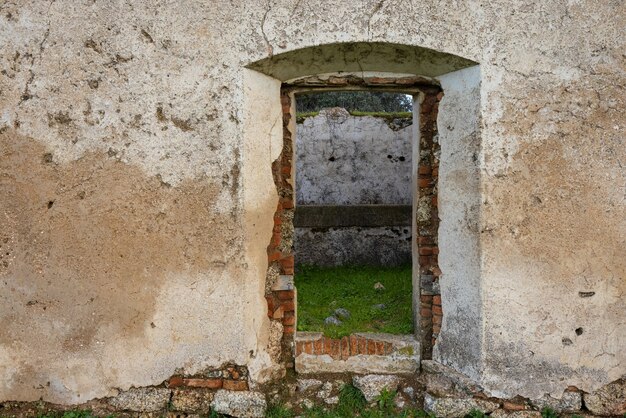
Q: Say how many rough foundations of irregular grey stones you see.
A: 1